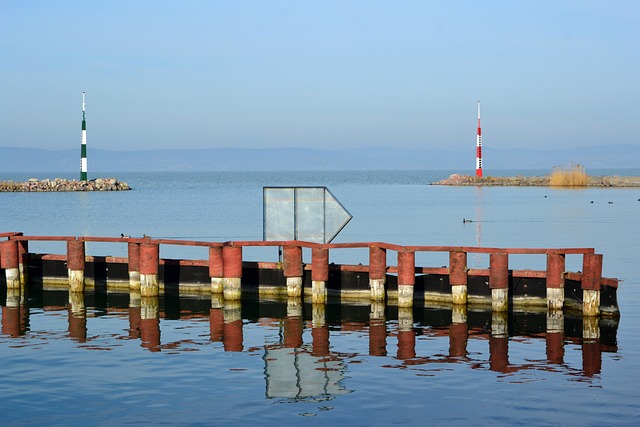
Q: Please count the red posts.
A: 15